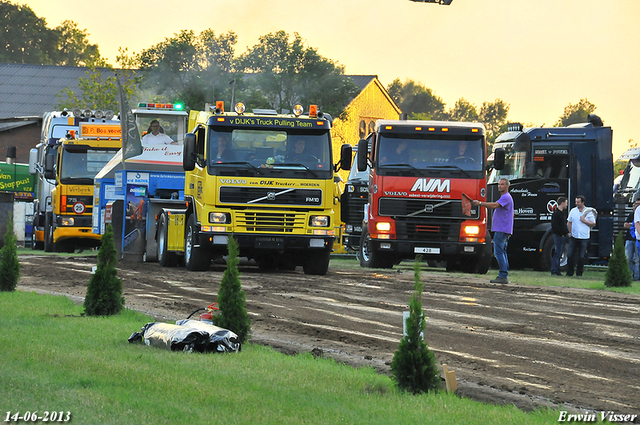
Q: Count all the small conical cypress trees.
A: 5